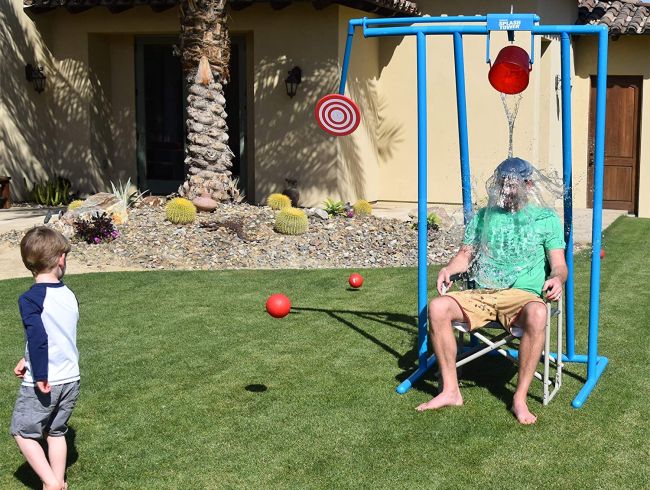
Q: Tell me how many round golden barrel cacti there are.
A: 5